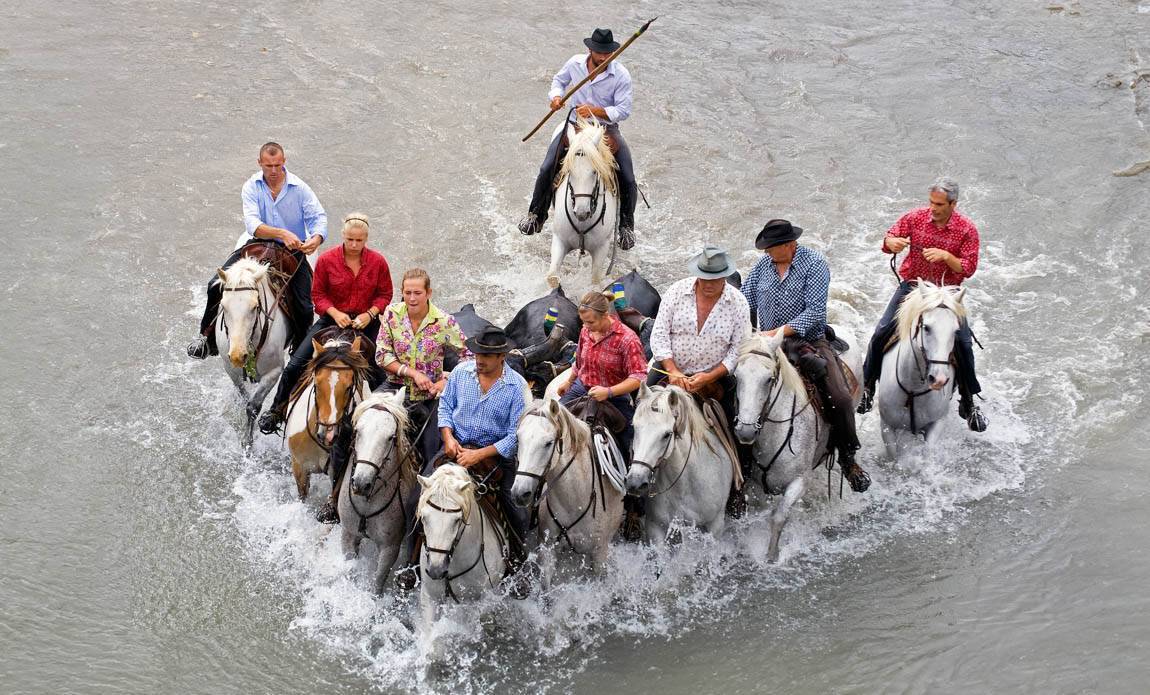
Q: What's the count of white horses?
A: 8